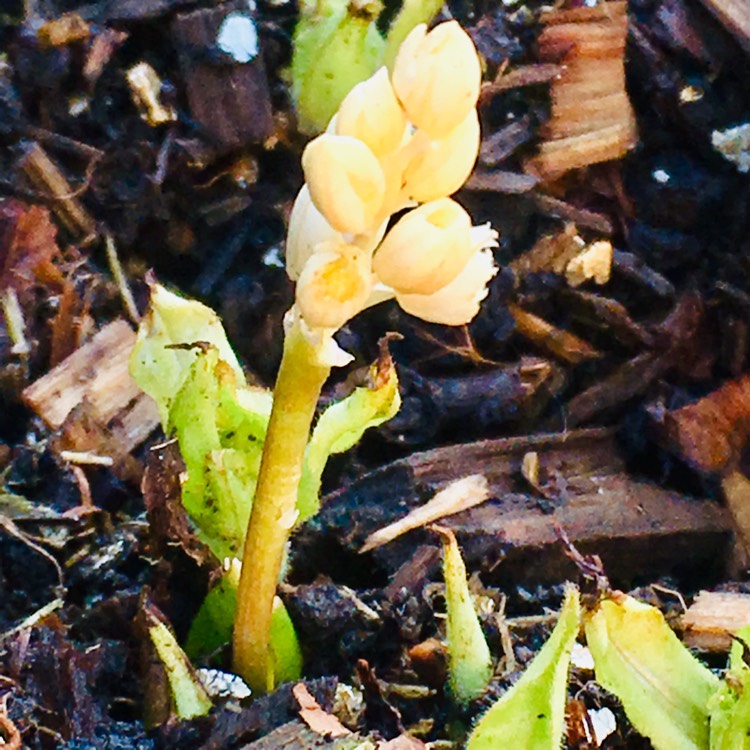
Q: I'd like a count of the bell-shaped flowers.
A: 8